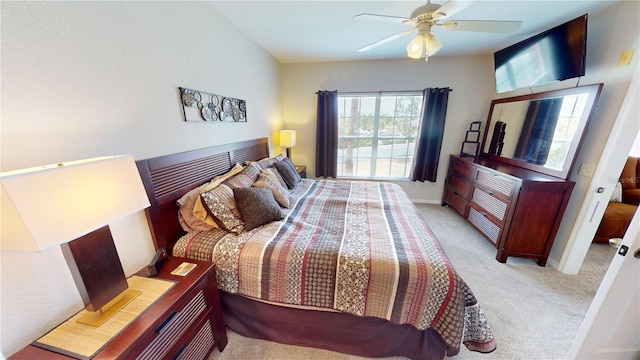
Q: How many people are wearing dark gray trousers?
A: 0